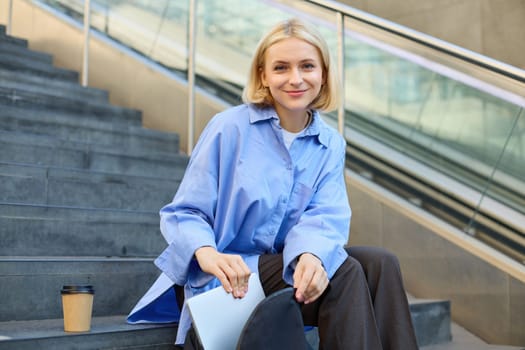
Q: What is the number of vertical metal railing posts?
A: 4